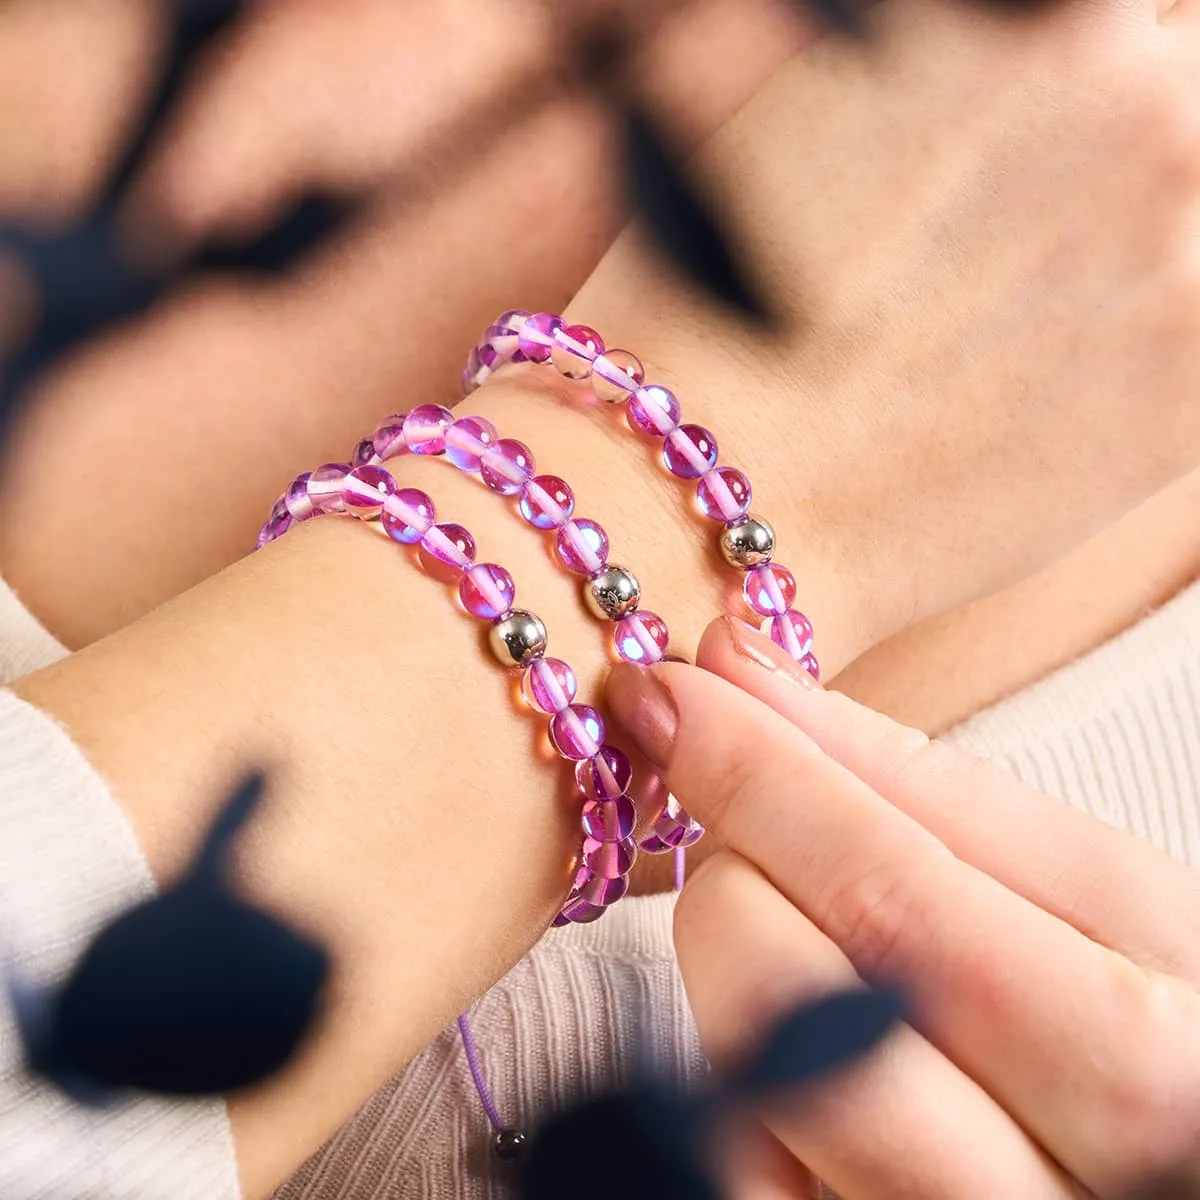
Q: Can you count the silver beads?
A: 3